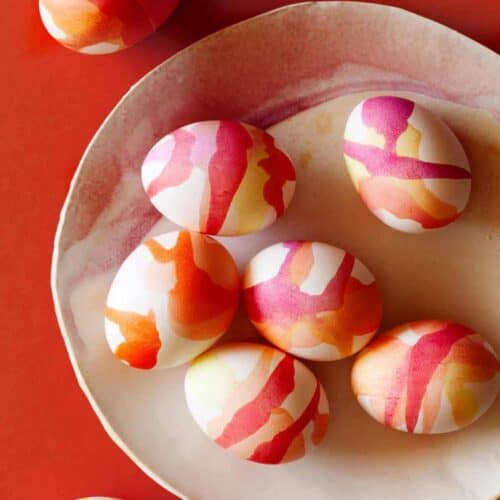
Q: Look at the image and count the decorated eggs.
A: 7